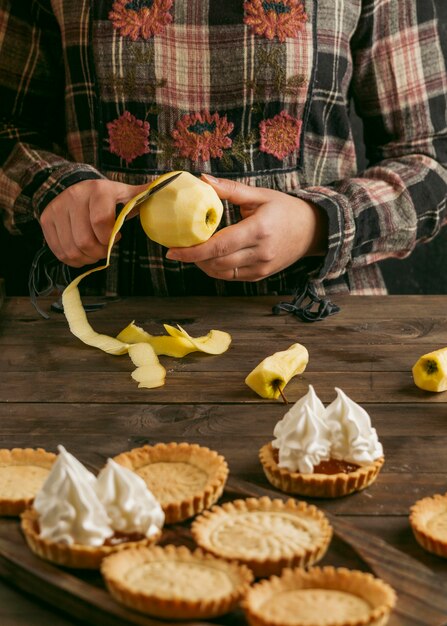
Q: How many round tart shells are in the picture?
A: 8